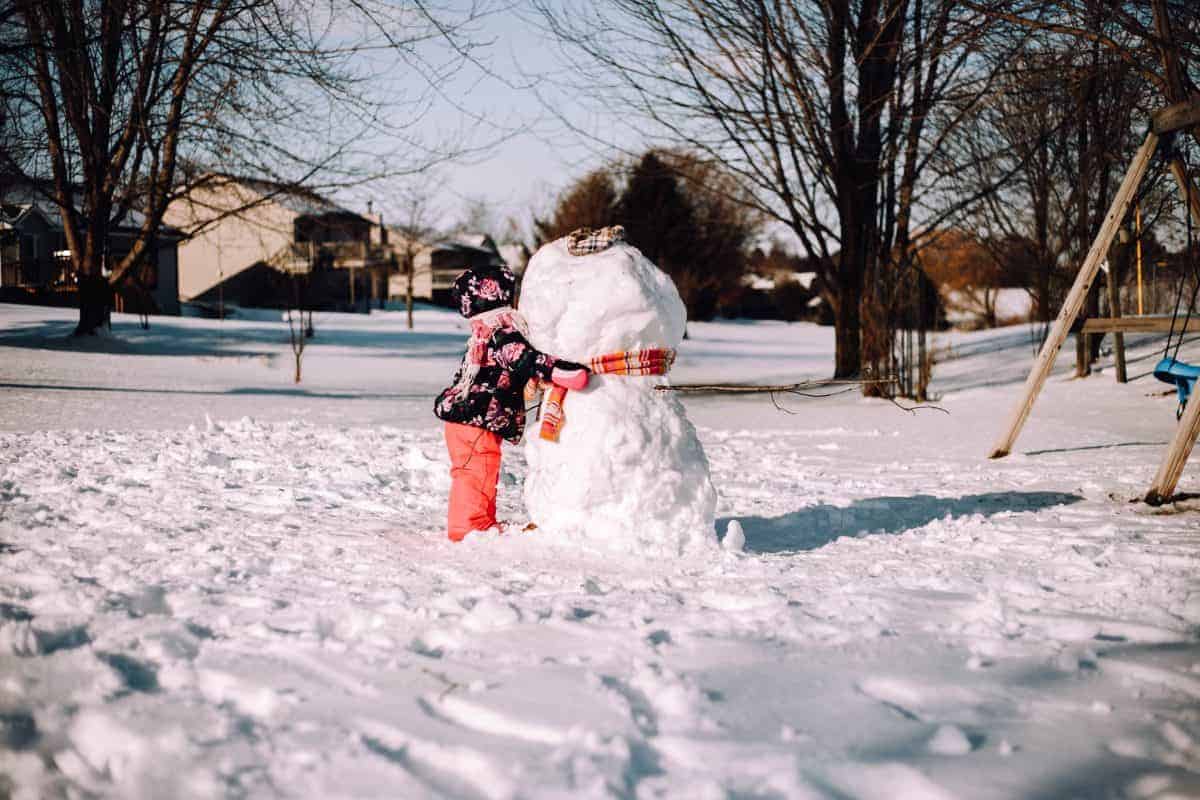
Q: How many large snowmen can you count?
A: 1